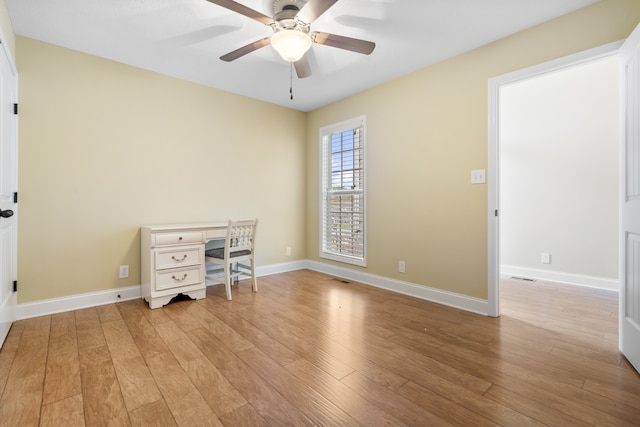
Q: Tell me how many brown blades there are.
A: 5